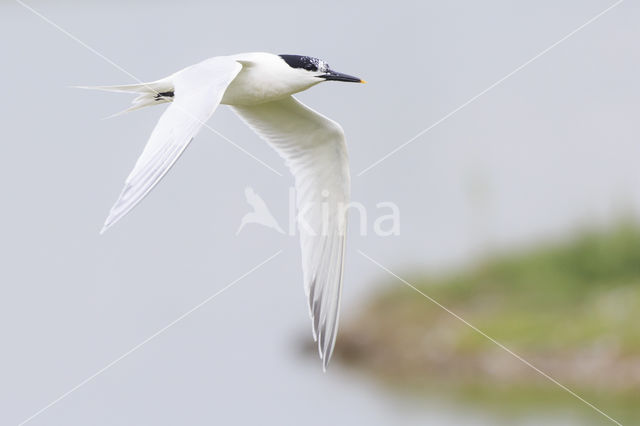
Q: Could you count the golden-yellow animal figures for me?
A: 0